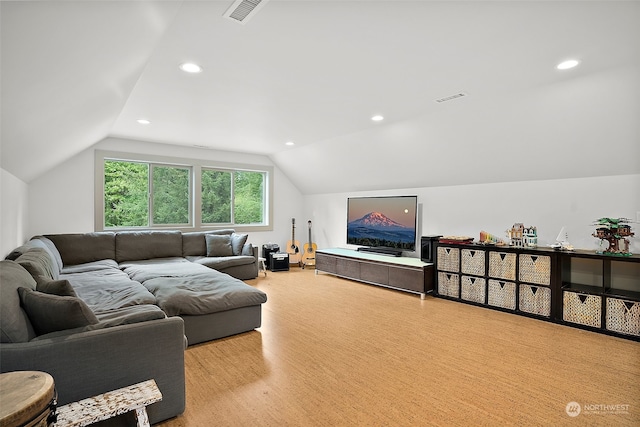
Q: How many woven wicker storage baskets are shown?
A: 10